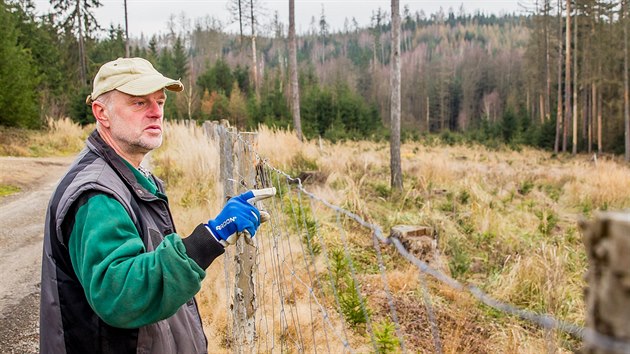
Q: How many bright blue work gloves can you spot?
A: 1